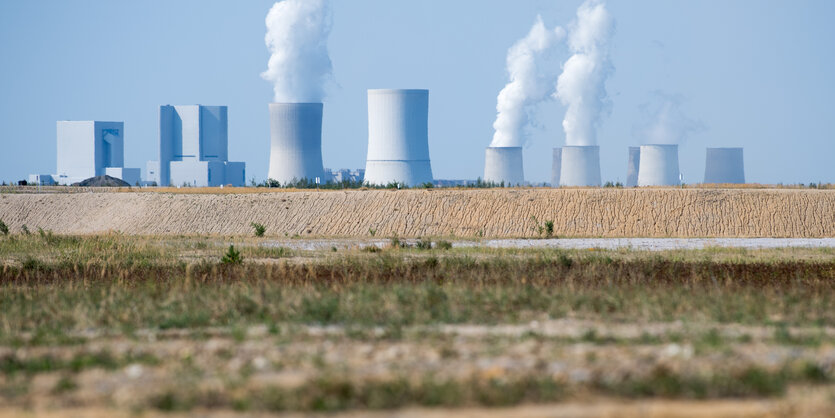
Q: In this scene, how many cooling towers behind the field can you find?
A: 8